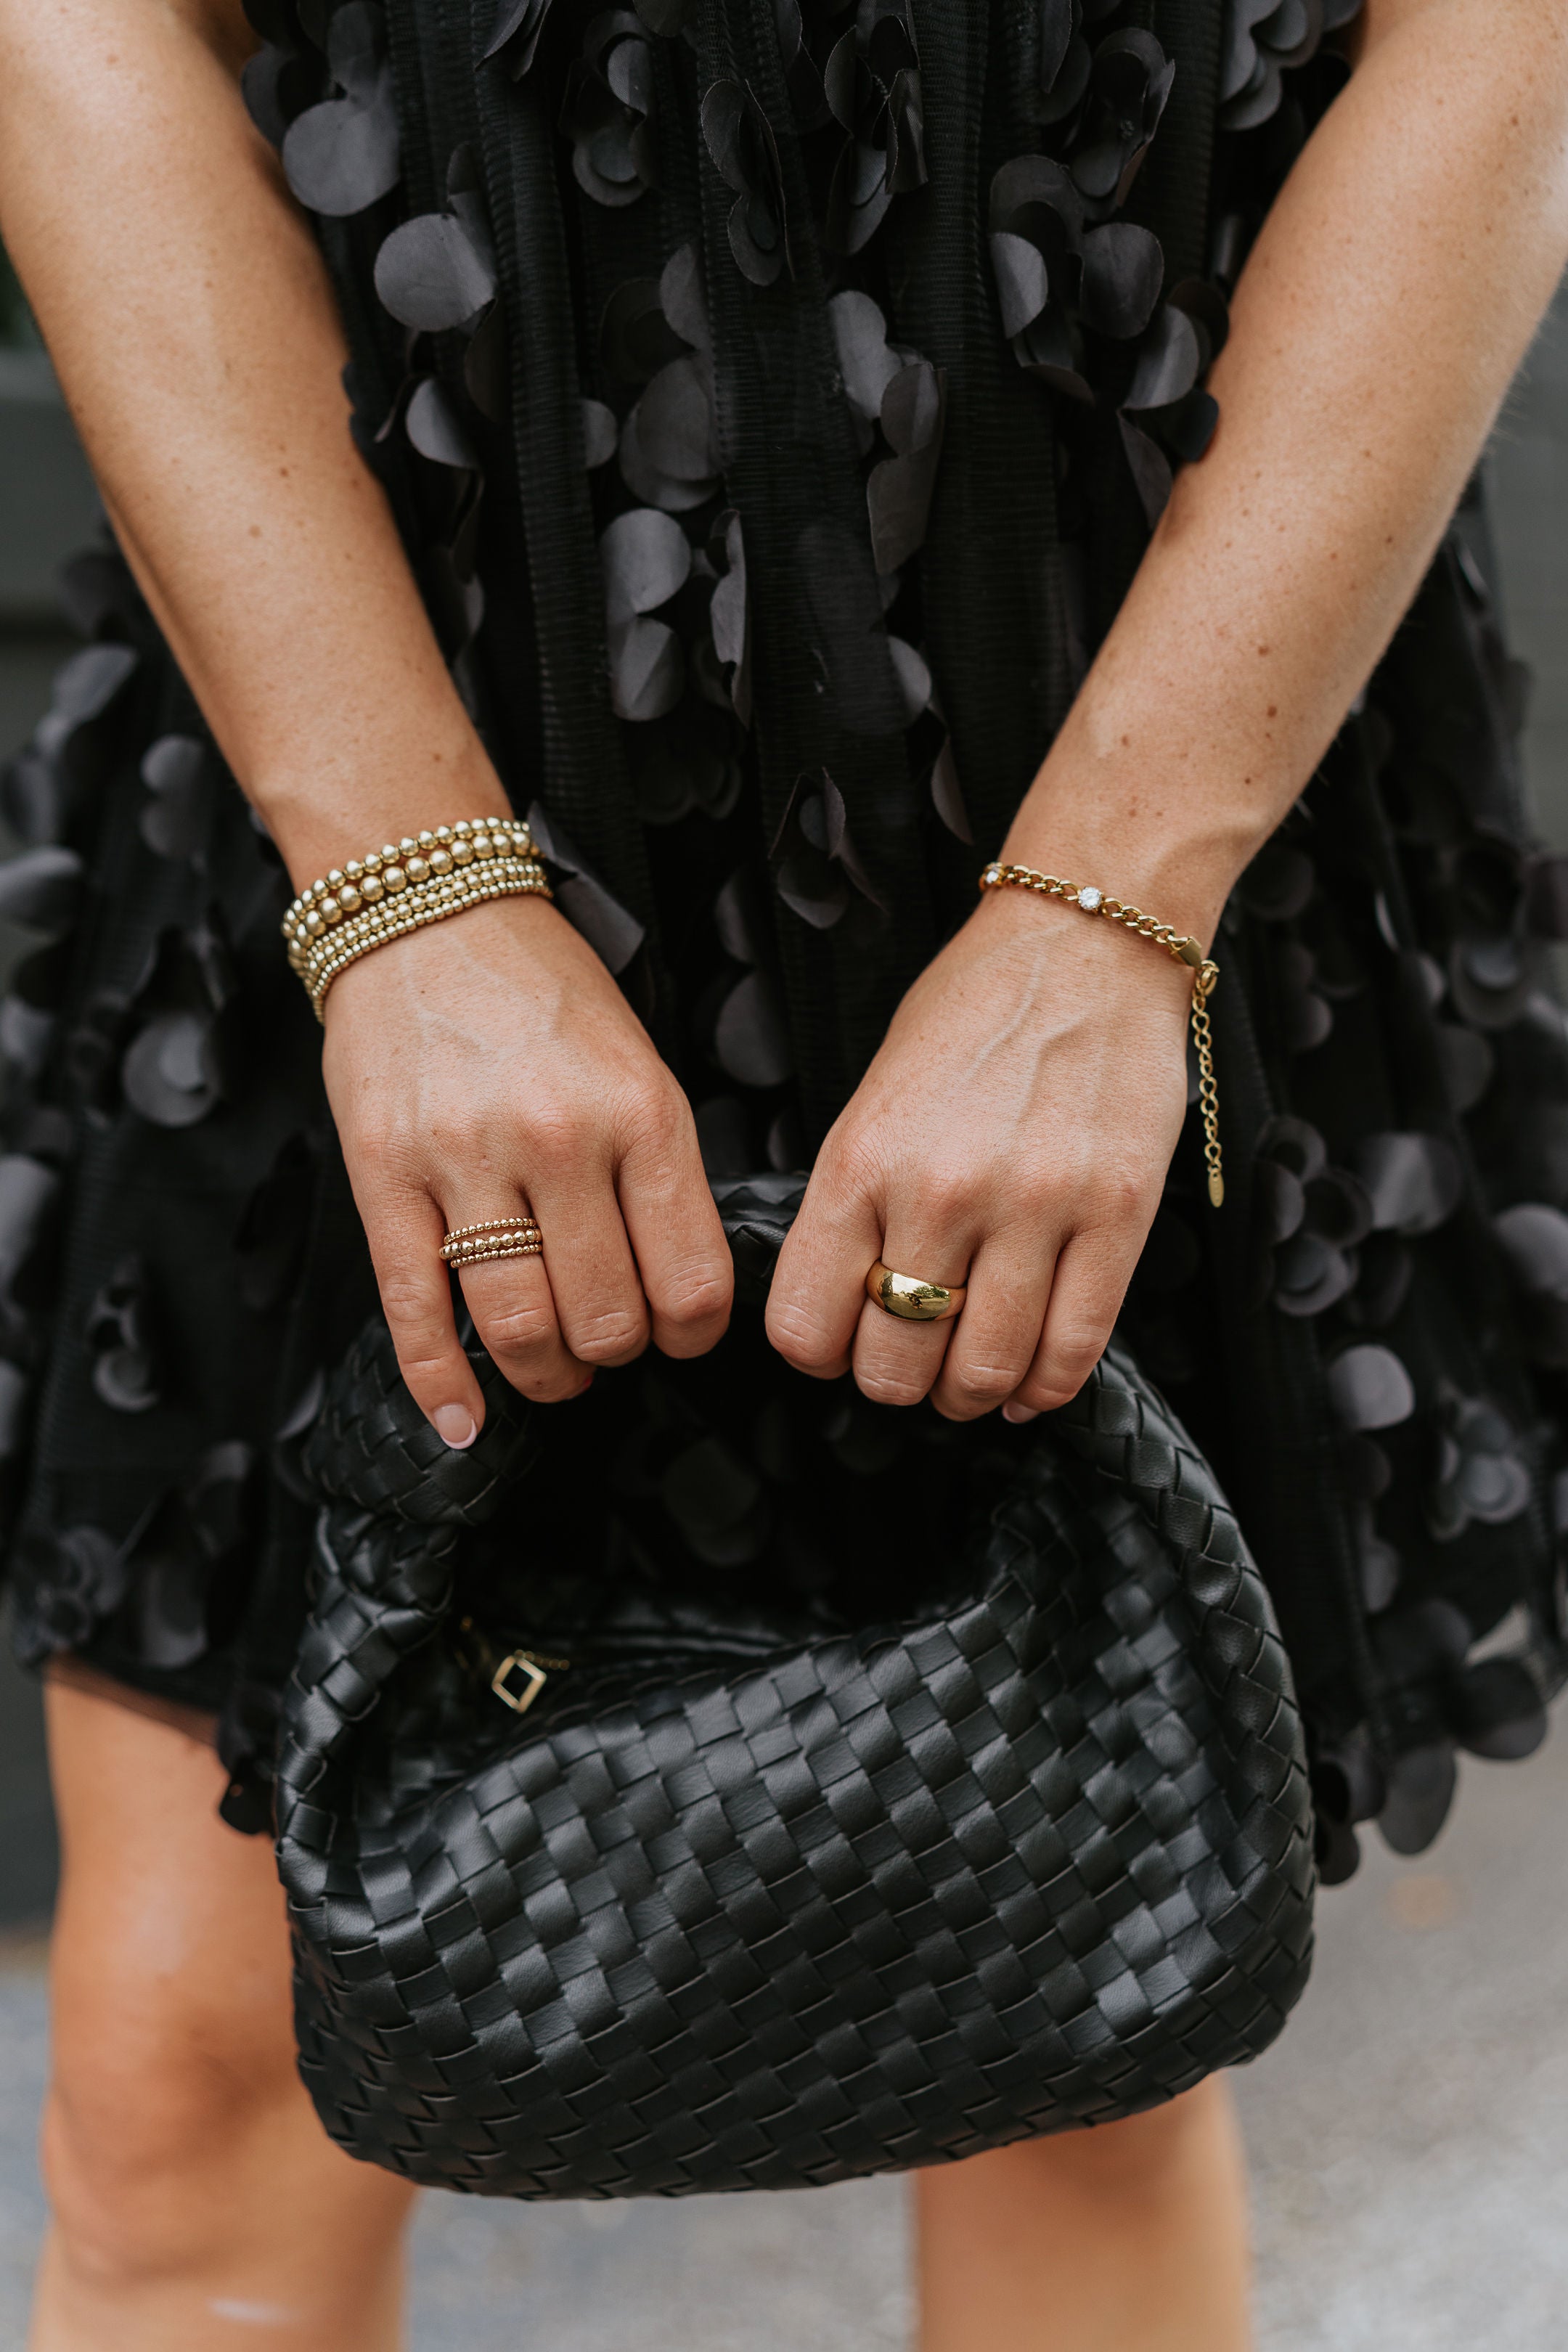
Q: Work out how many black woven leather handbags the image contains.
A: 1